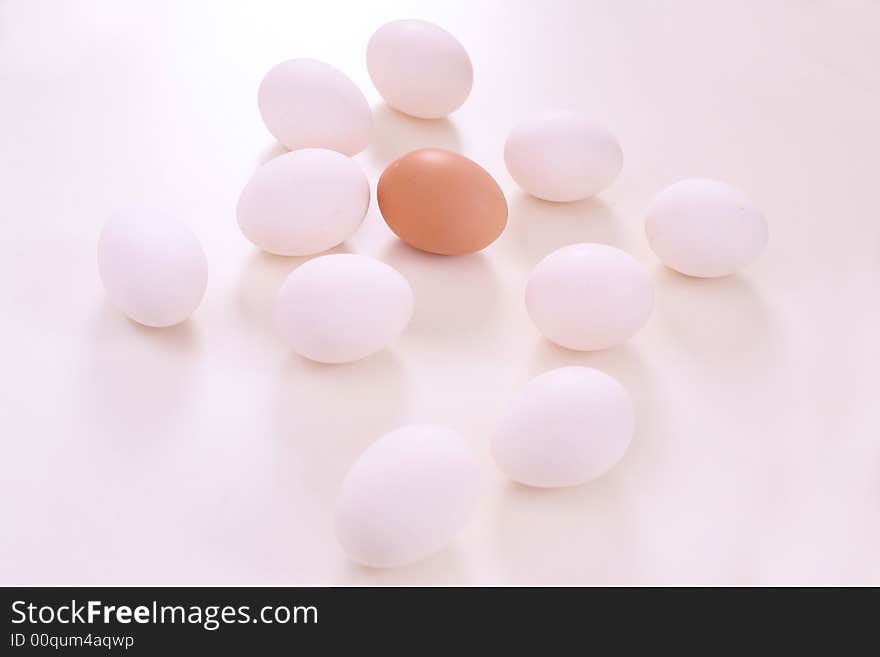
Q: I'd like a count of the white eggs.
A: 10